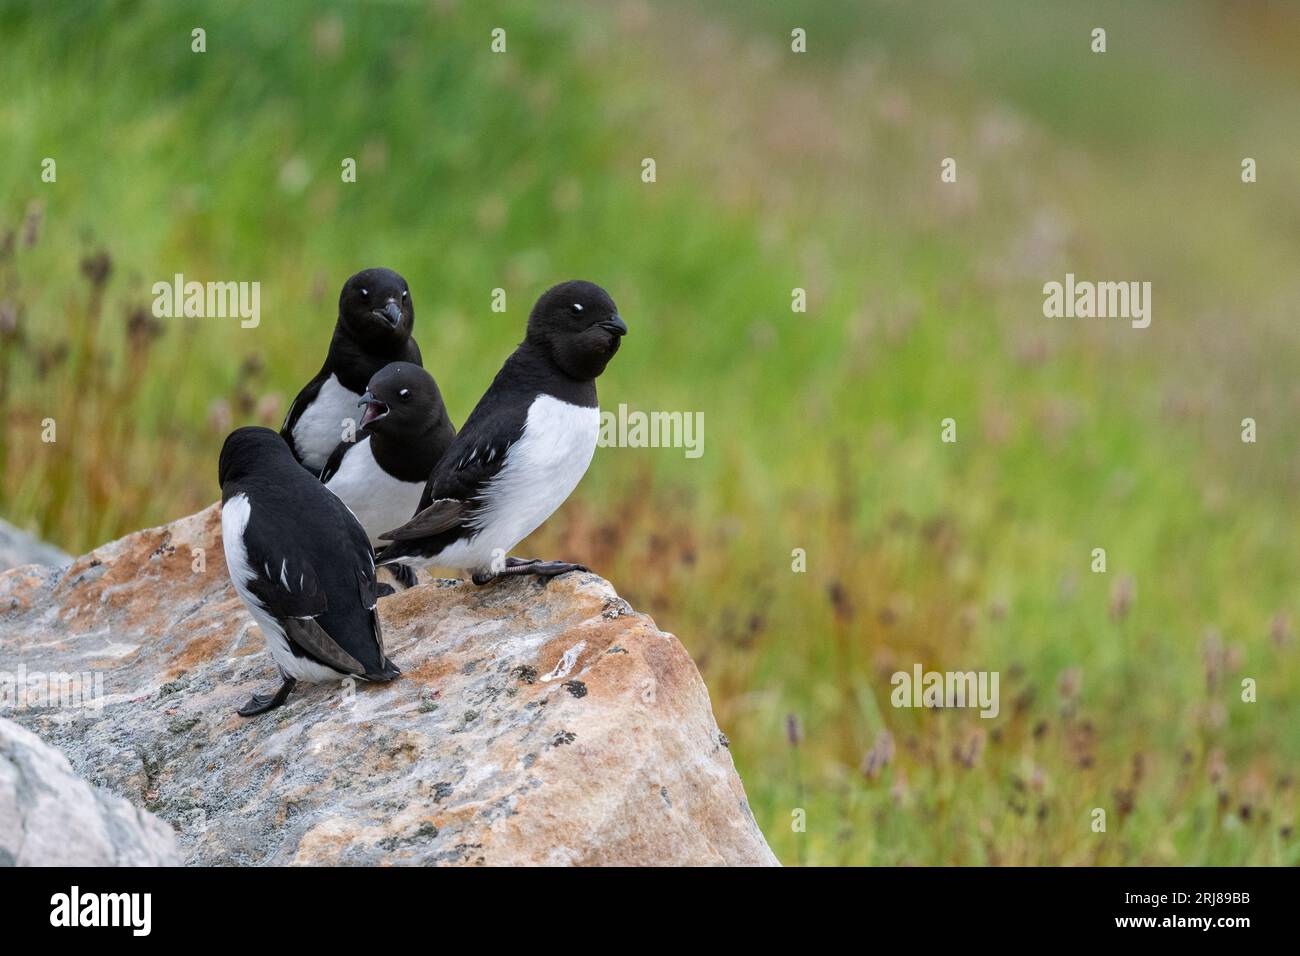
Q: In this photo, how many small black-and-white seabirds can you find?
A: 4